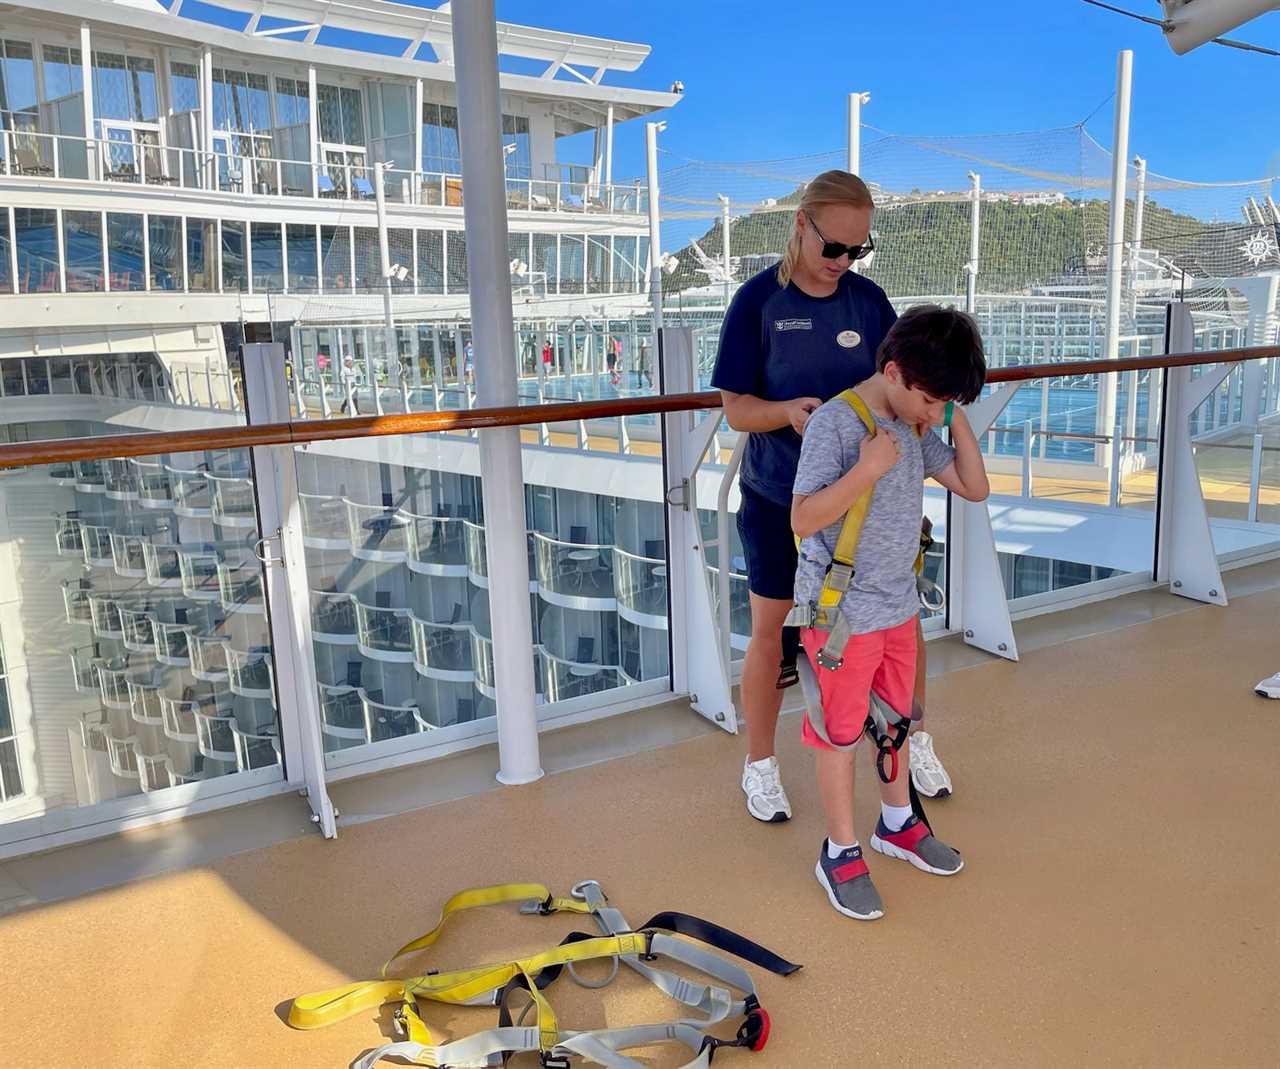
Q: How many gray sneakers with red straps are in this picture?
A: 2